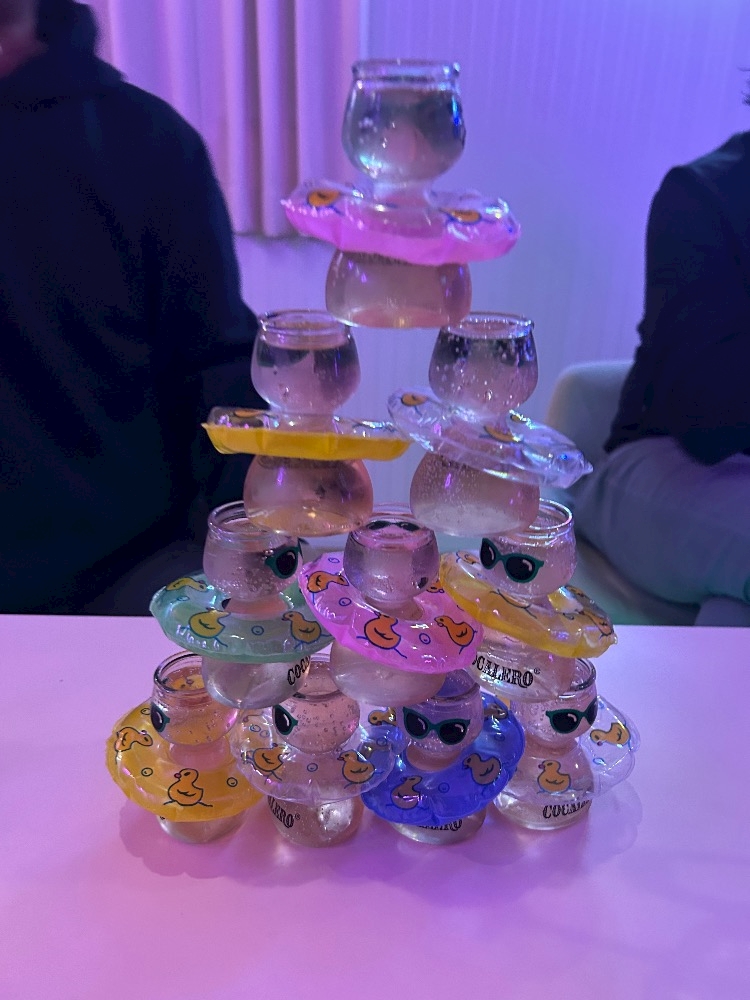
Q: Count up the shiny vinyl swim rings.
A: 10